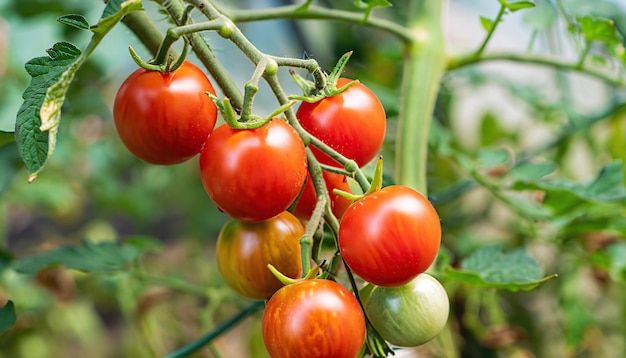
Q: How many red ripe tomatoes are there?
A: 6